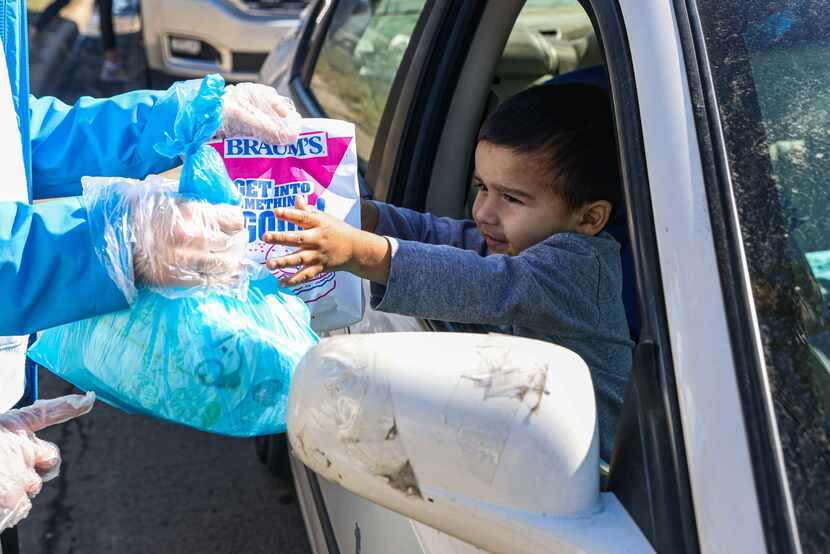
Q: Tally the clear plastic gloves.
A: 3